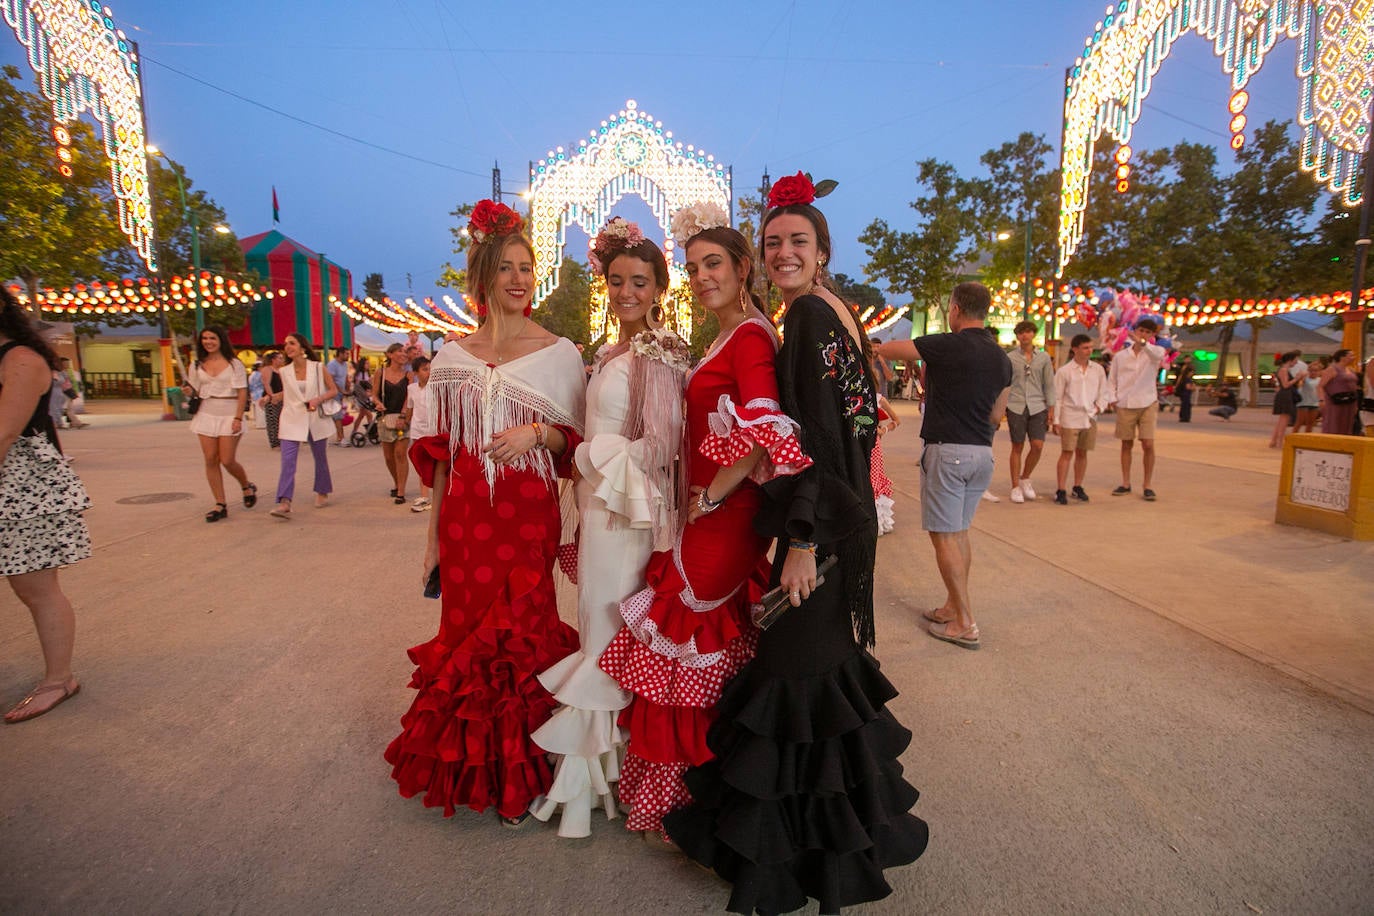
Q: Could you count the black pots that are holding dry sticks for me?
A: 0